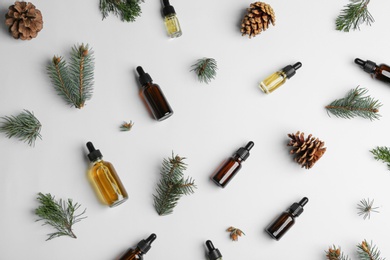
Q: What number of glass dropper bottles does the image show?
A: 9